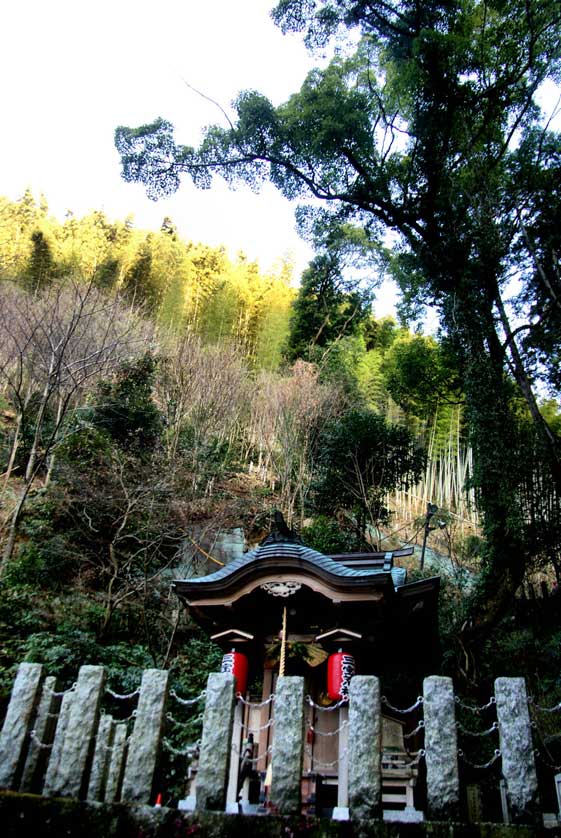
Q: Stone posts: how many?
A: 12